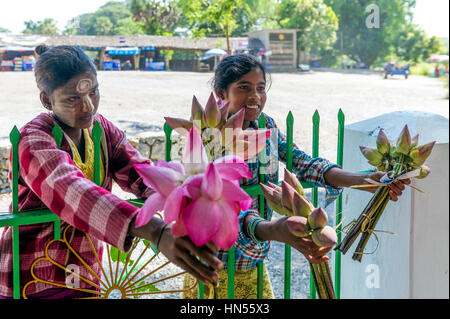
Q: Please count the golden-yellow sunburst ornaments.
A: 1